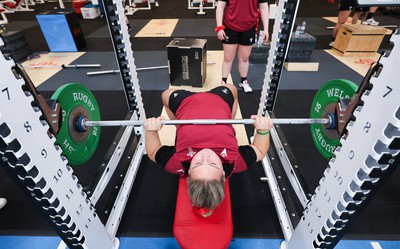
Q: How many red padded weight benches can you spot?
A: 1